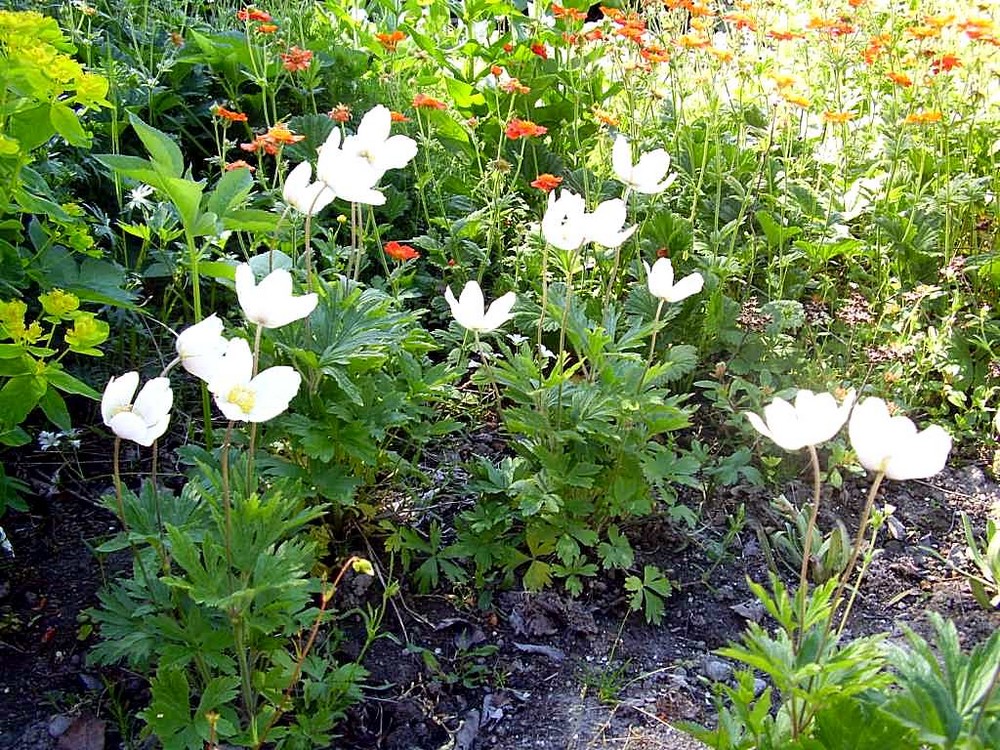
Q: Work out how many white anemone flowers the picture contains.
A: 14